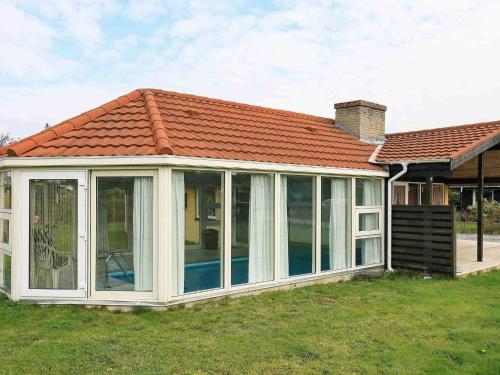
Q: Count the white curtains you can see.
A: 6